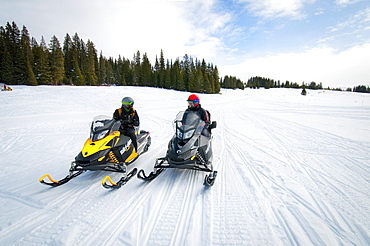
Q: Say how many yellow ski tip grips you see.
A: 2